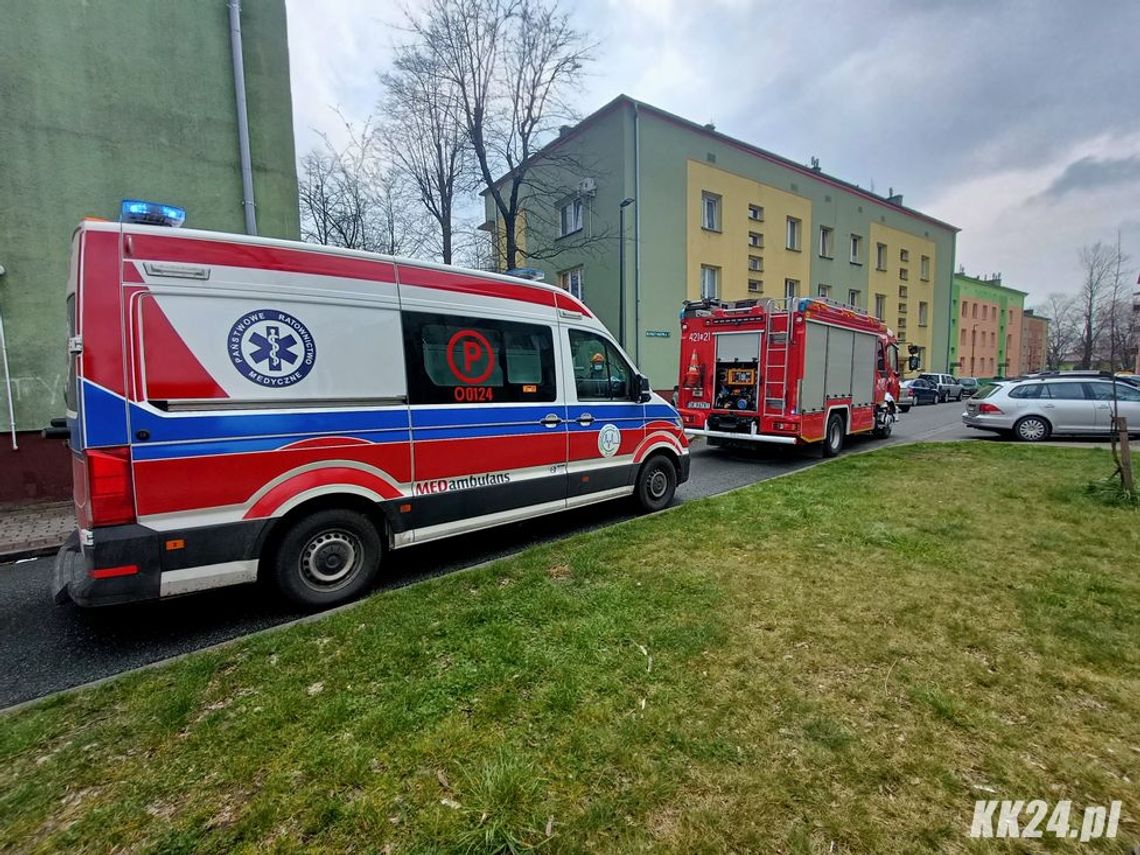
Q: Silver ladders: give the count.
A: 1